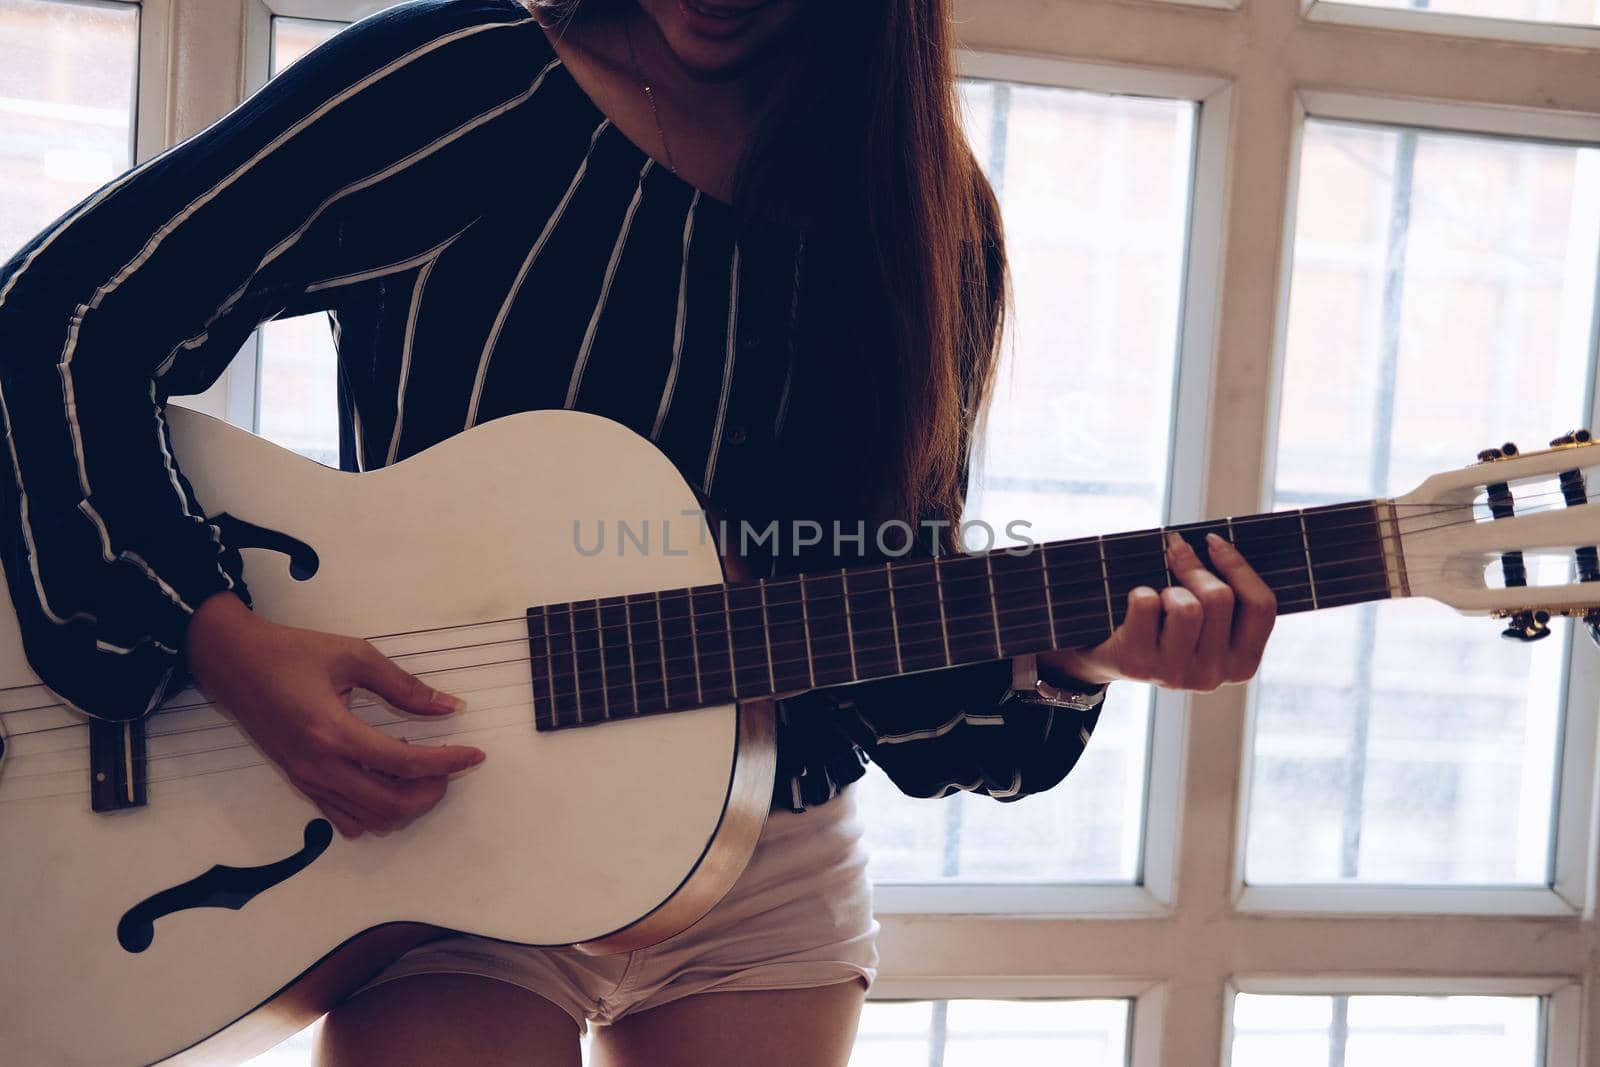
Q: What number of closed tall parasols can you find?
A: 0